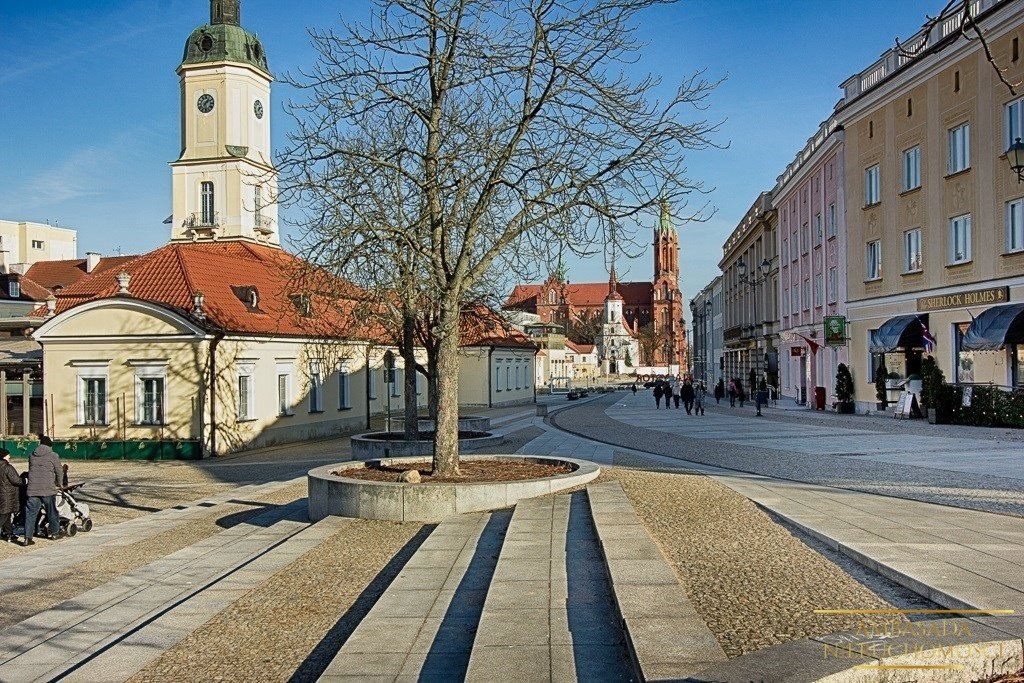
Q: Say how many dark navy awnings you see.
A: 2